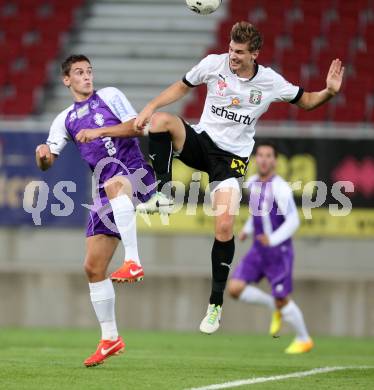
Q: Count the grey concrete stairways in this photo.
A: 1